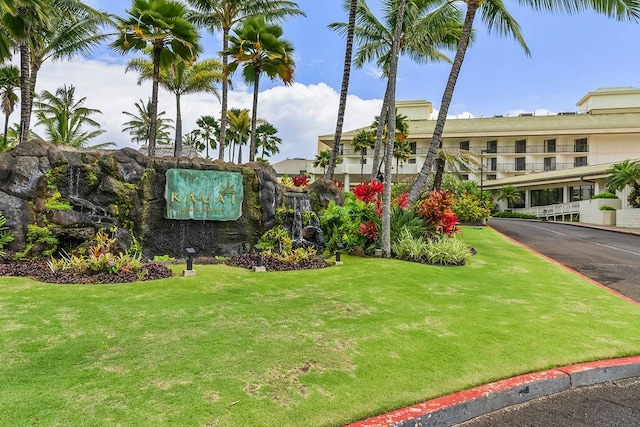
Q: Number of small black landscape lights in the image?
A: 3